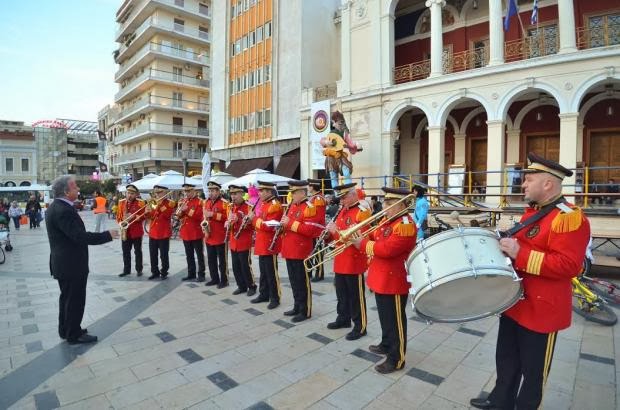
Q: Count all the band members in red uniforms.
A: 11